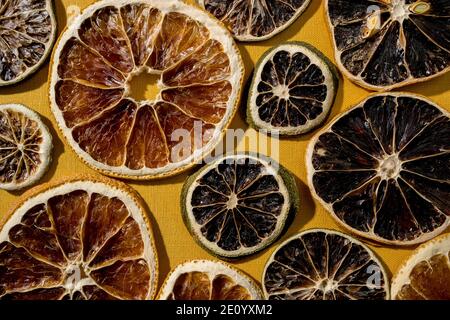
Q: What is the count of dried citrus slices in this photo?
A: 12